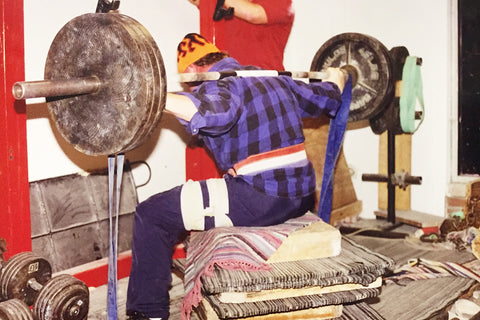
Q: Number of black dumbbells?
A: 2